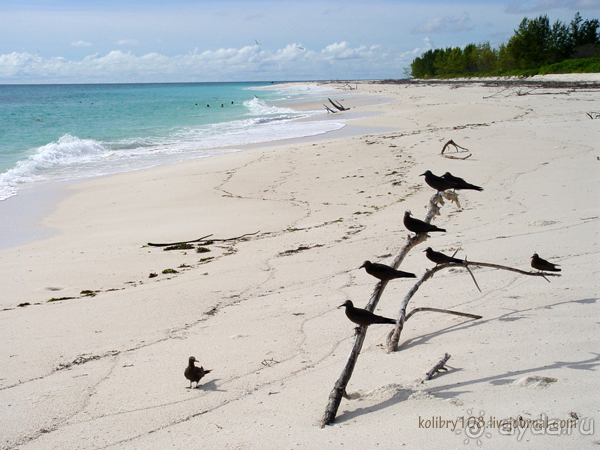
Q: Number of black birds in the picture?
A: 8